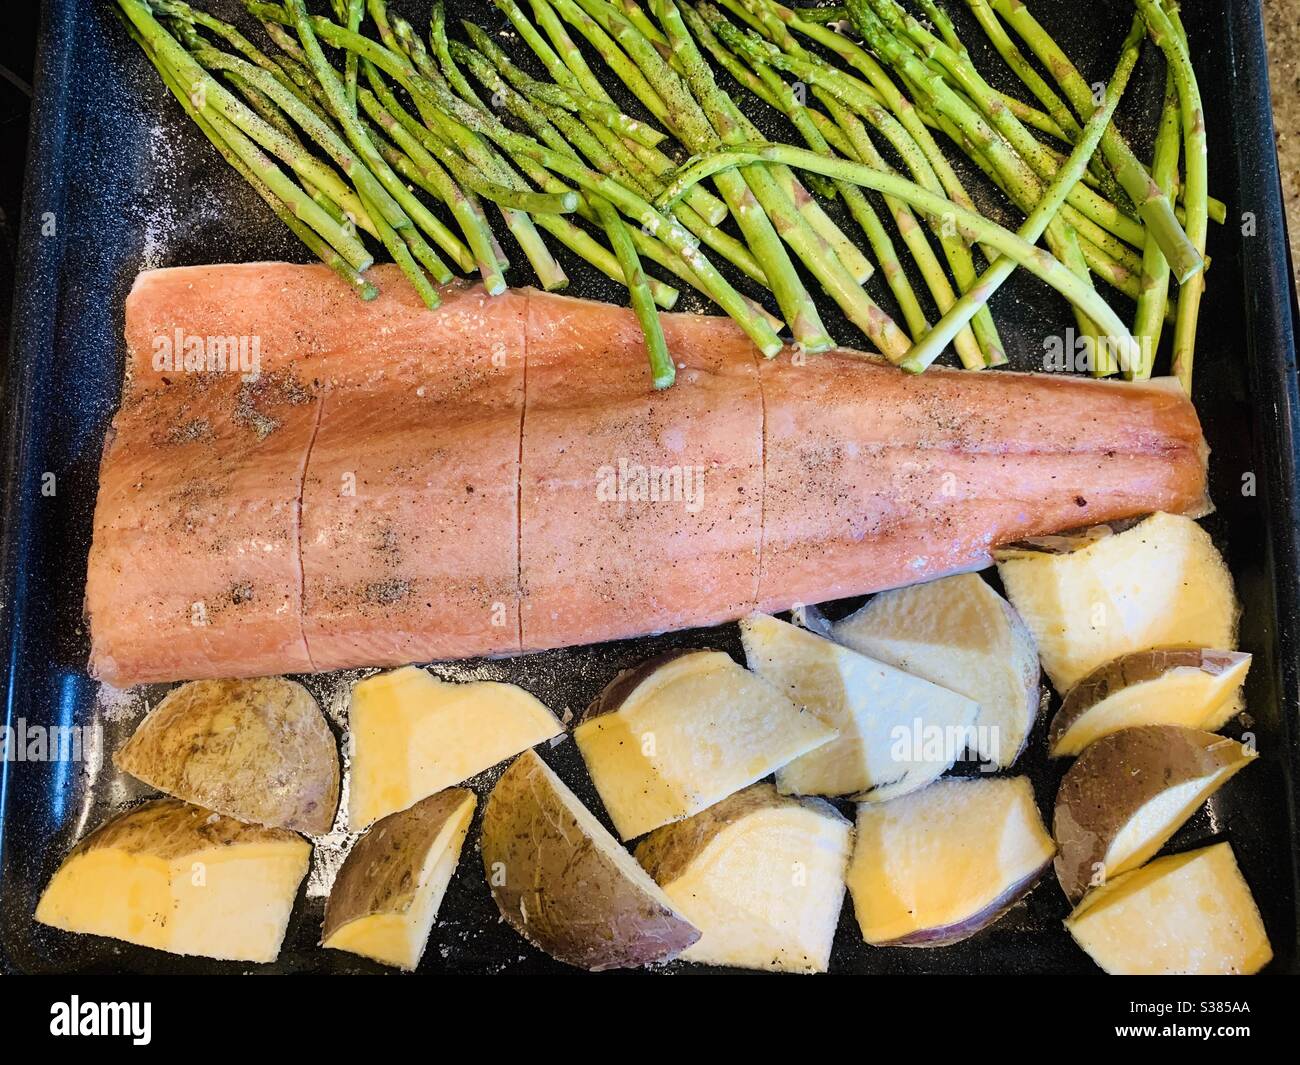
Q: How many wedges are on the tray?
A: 14